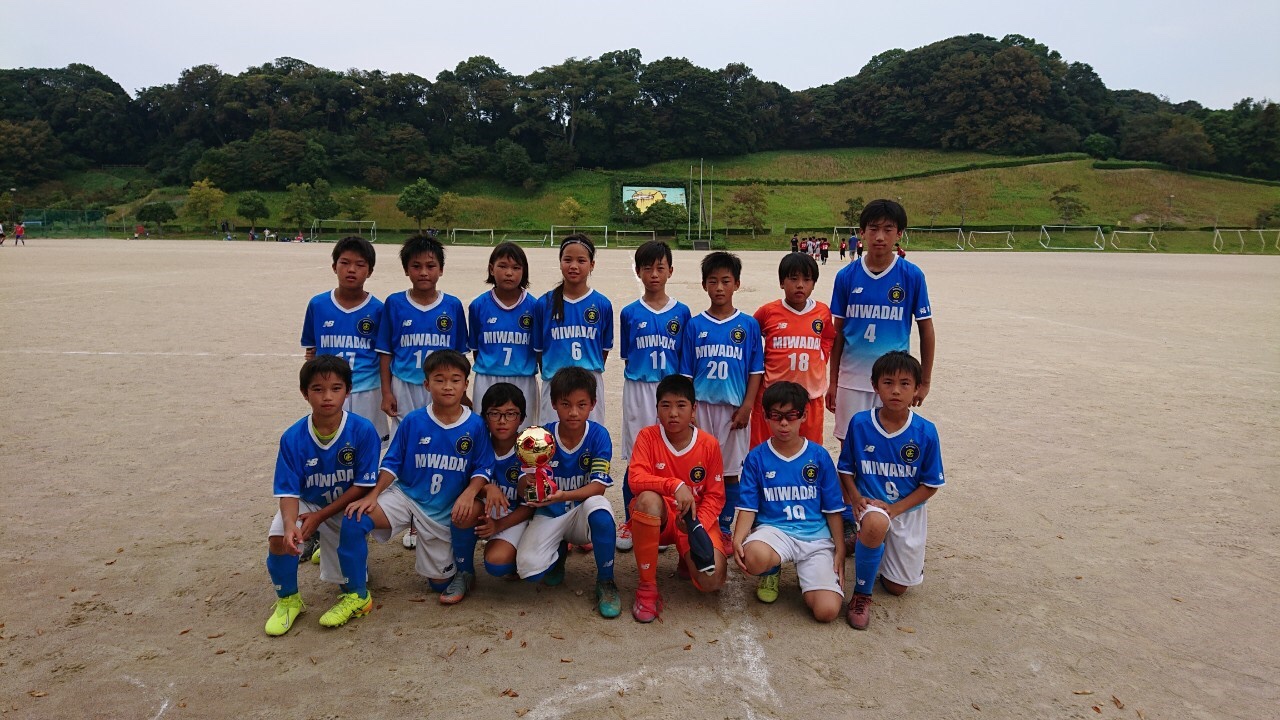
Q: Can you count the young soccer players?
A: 15